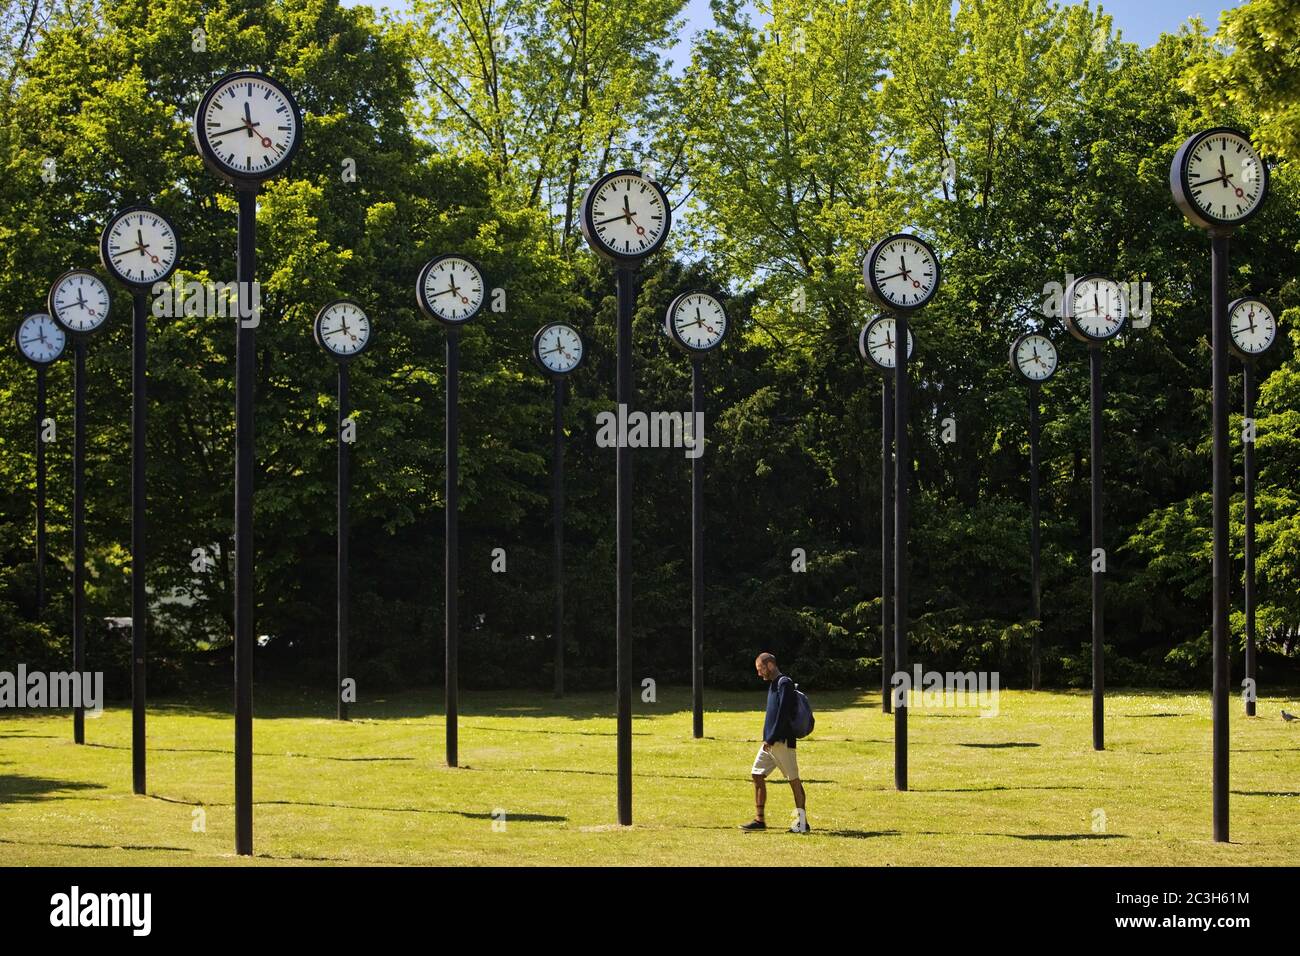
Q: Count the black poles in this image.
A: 15